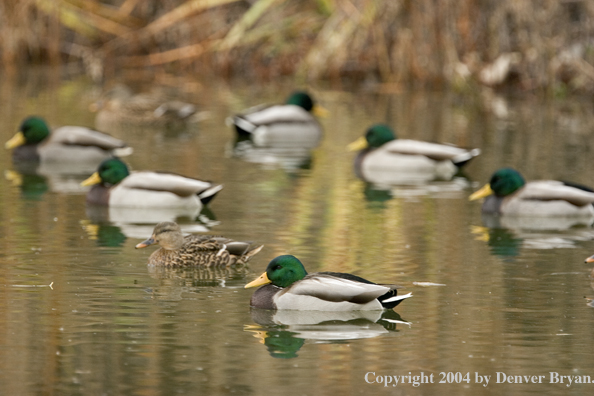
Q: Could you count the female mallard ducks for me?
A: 2